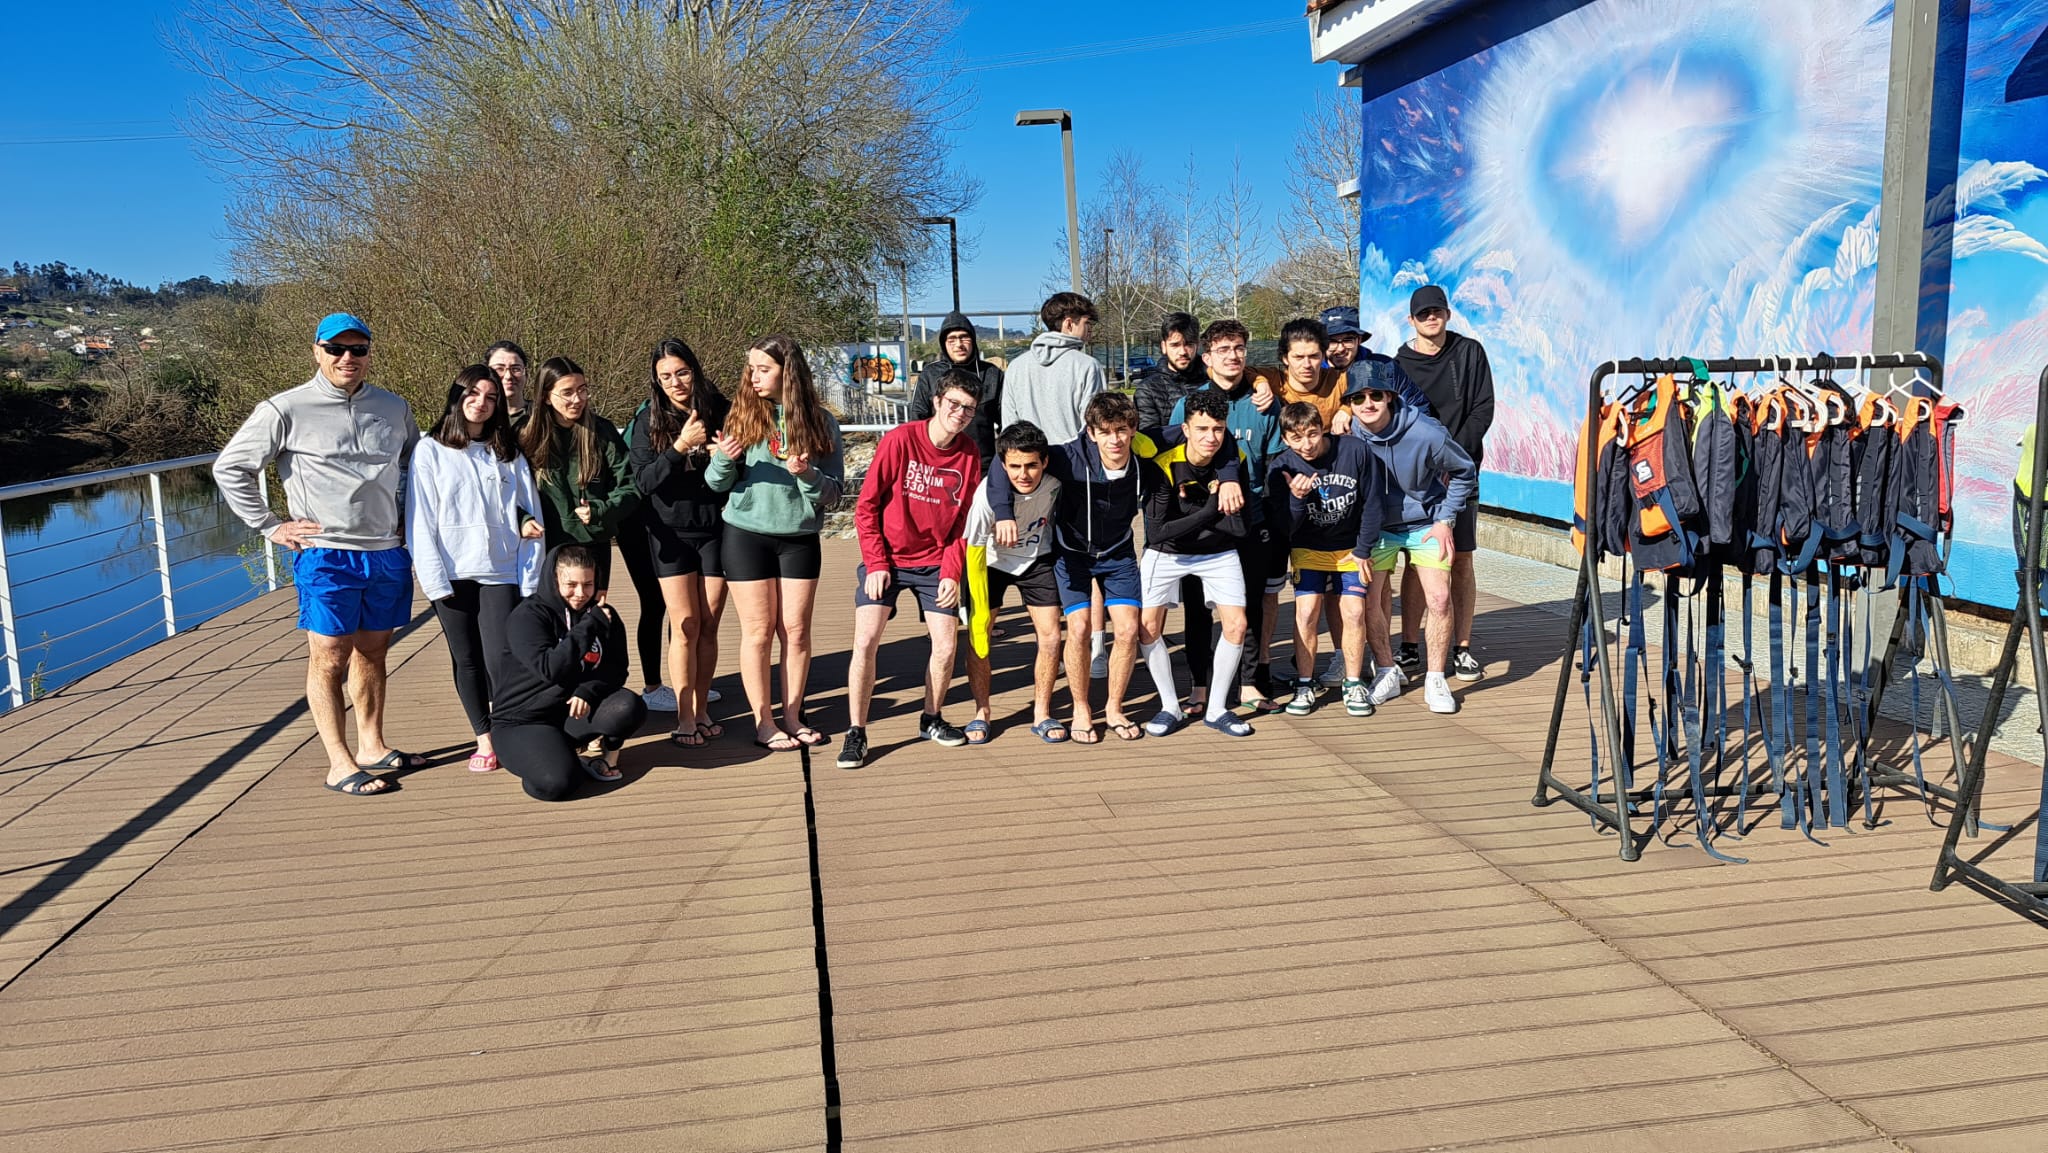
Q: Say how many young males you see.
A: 13